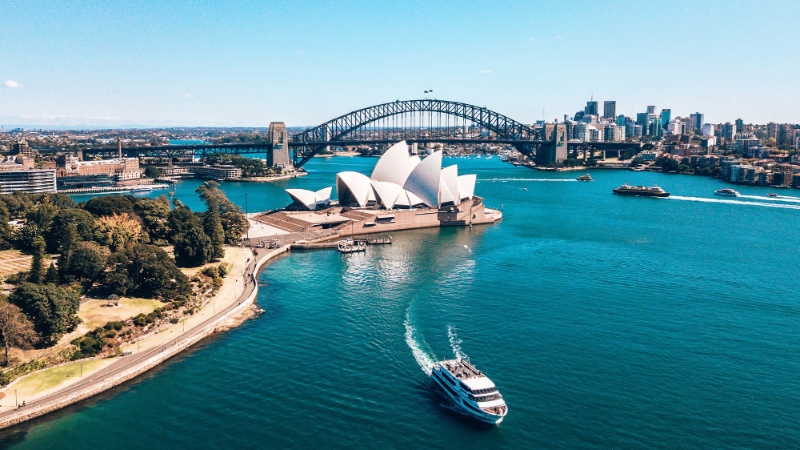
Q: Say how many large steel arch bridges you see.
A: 1